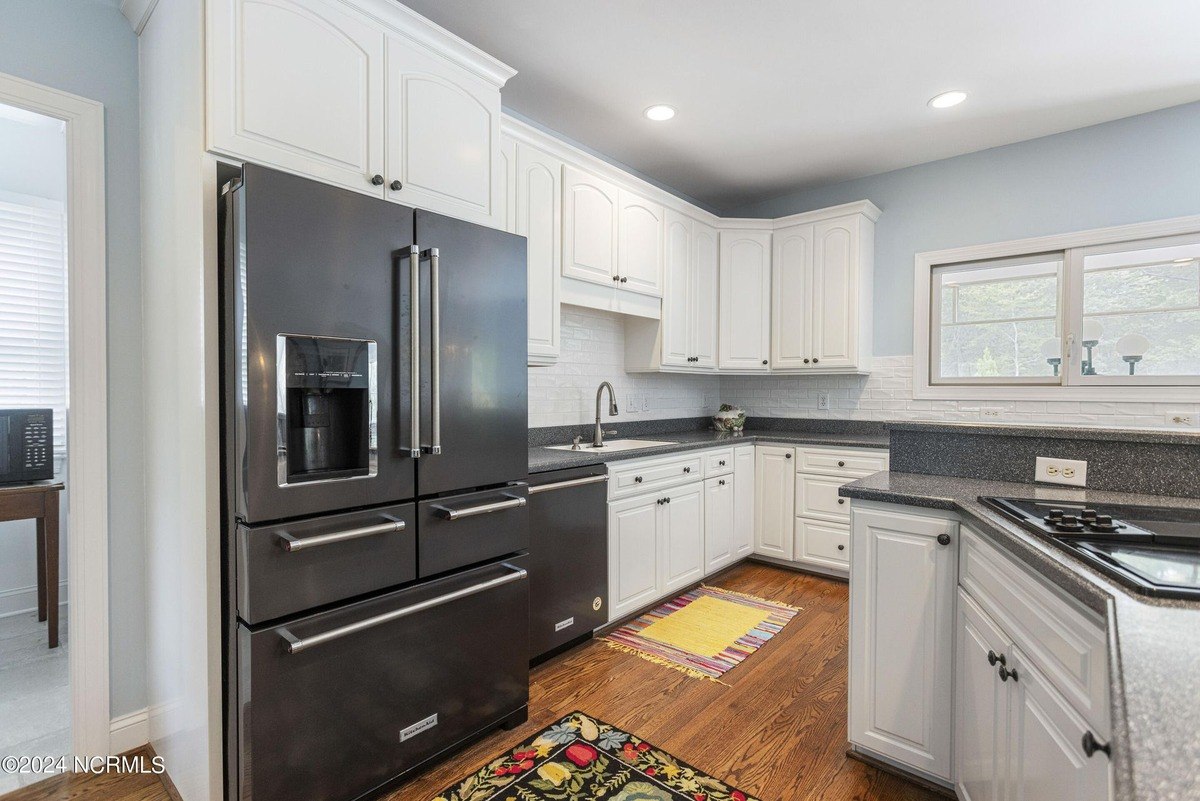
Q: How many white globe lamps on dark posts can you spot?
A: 3